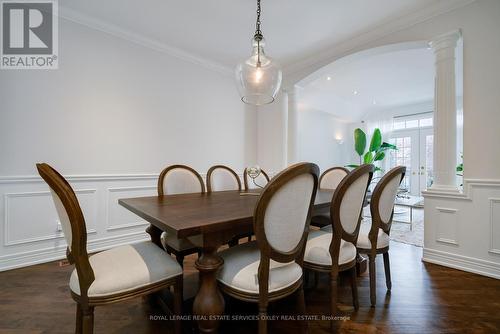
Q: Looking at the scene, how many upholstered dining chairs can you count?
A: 8